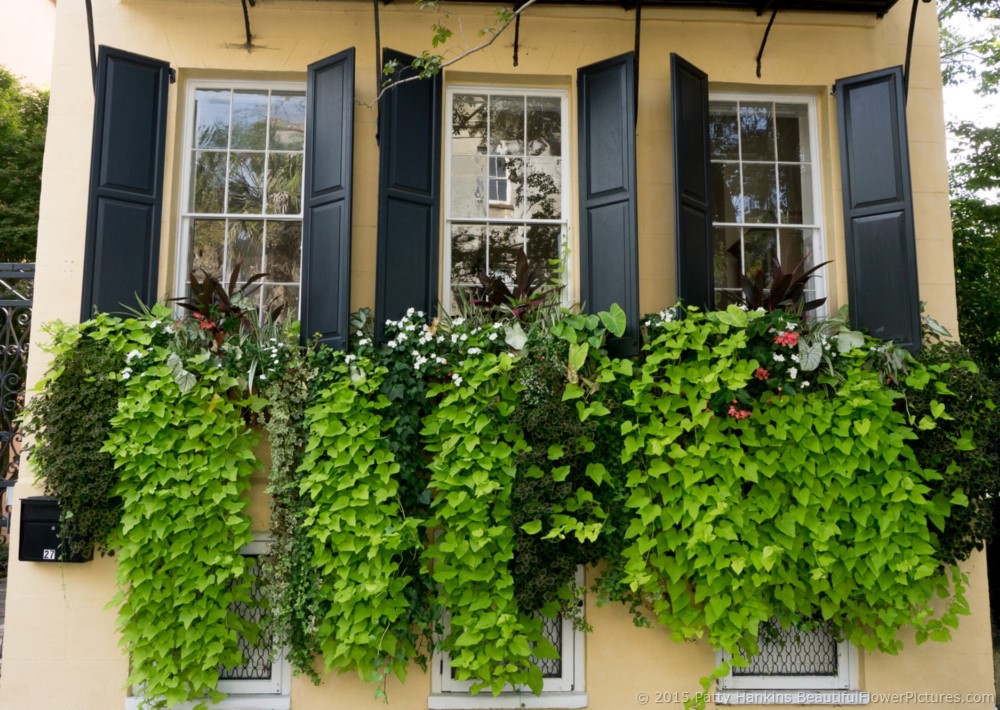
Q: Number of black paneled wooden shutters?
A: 6